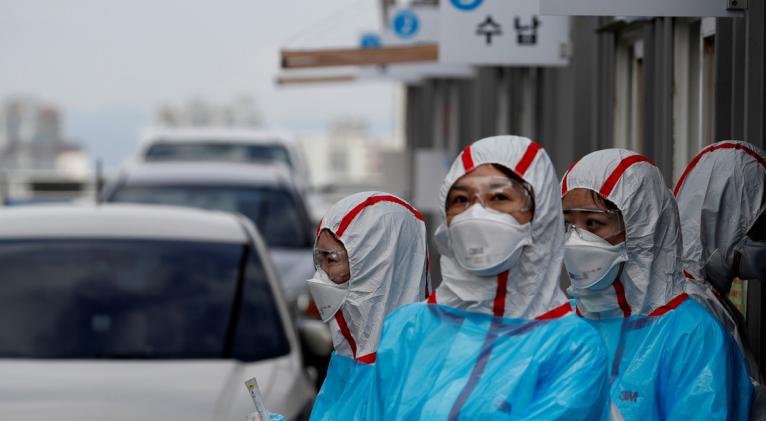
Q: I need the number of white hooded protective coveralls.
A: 4